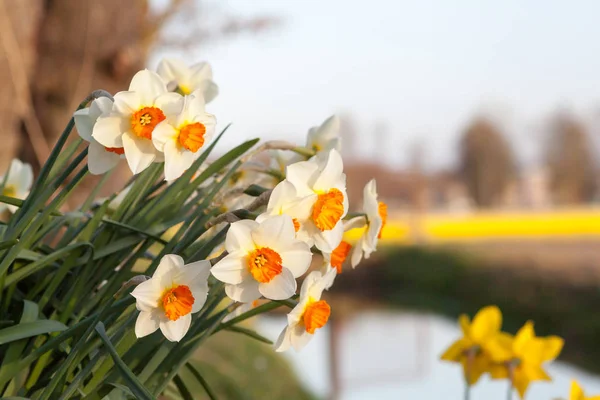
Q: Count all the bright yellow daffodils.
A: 3